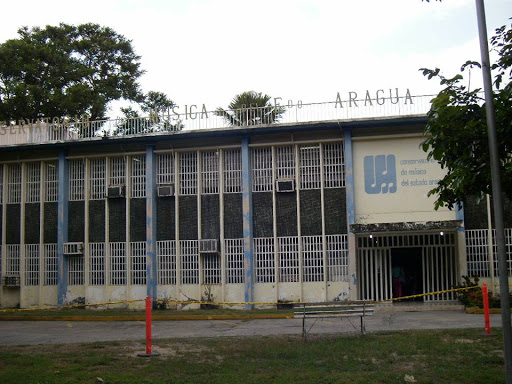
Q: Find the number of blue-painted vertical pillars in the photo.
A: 5